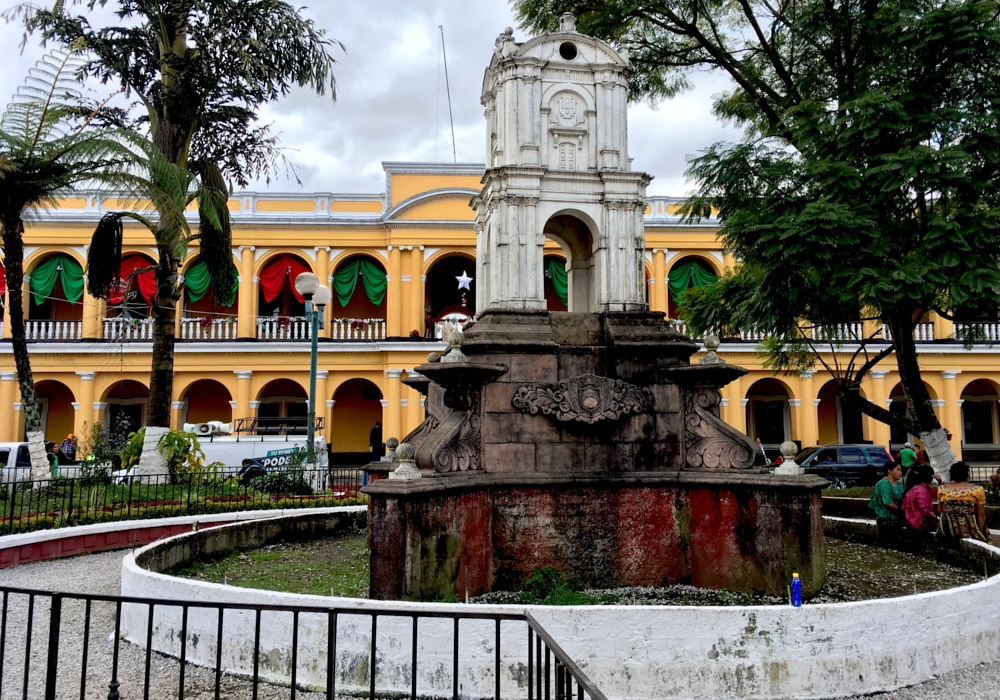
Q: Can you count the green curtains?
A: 5